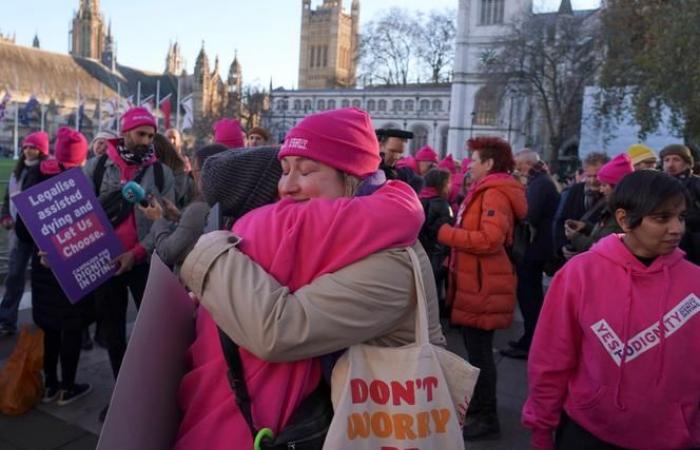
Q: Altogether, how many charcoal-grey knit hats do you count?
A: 1